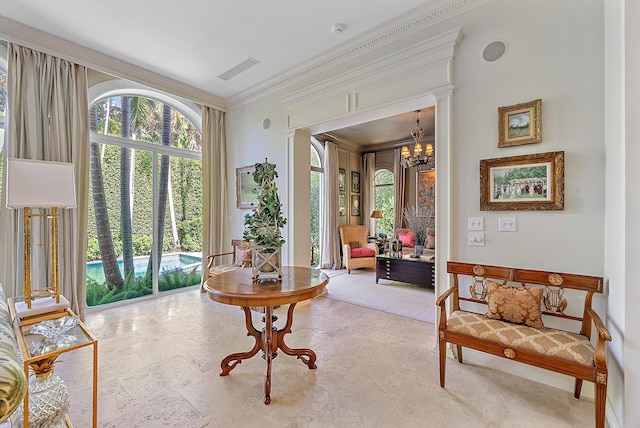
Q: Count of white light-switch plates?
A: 3